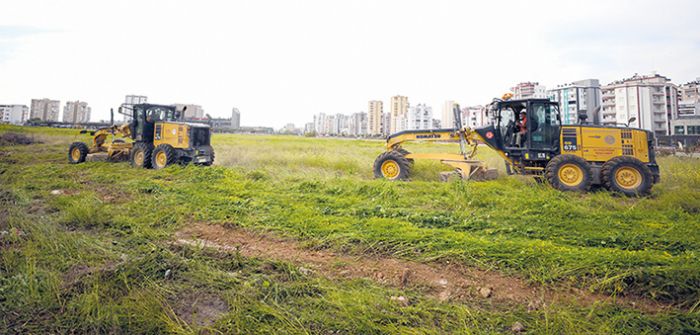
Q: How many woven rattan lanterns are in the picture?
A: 0